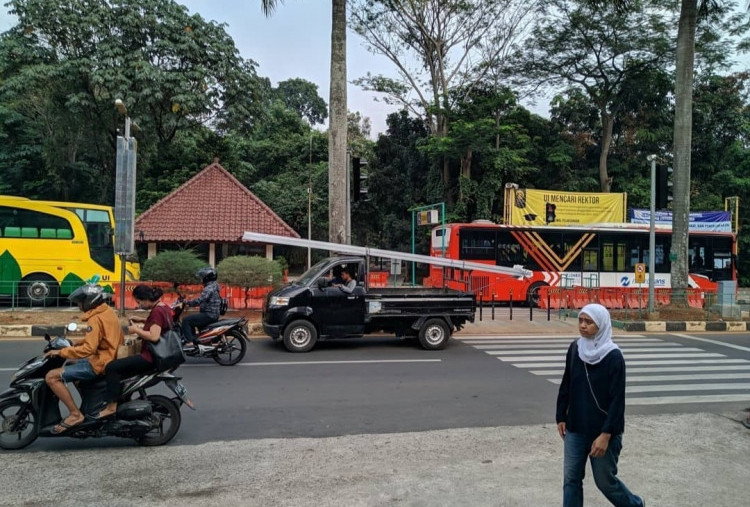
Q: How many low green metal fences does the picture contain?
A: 2